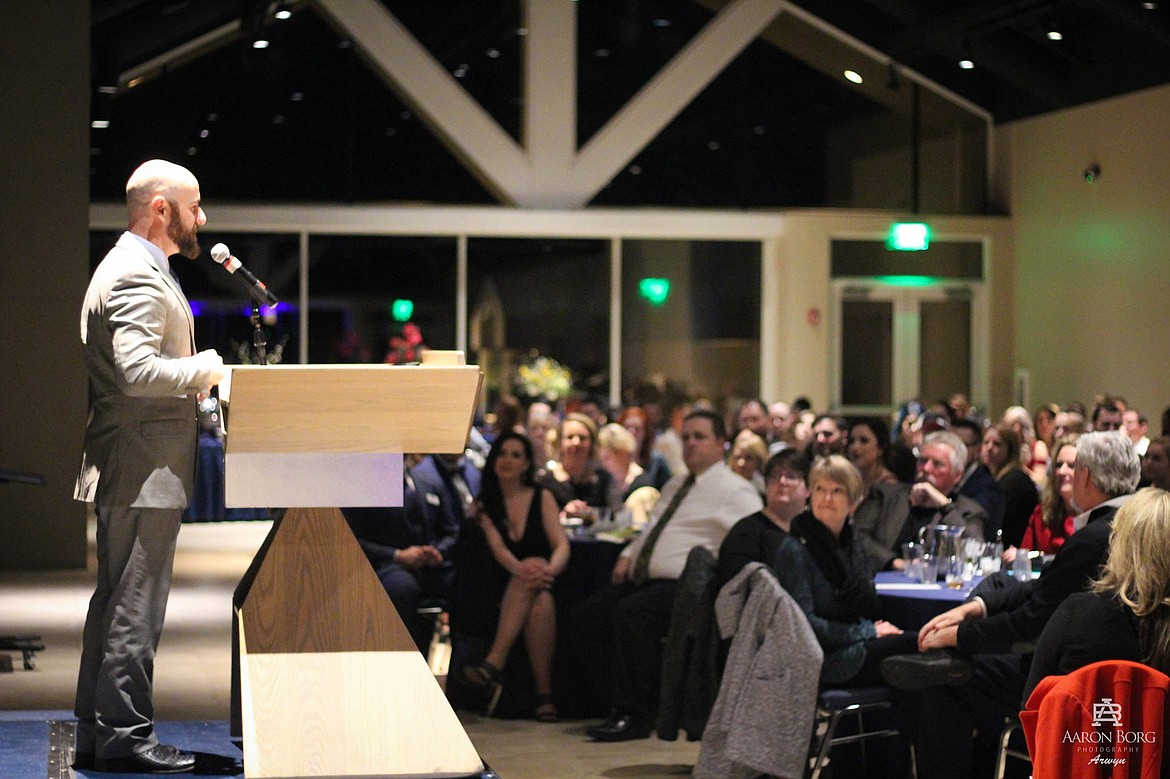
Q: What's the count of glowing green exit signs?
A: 3